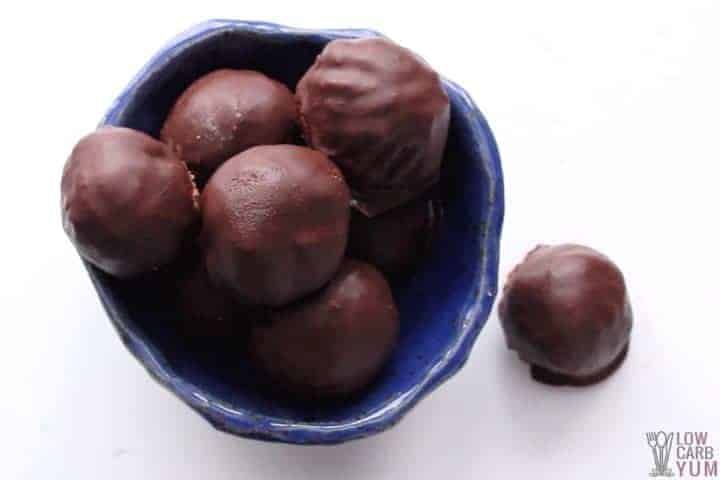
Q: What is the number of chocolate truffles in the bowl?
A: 7